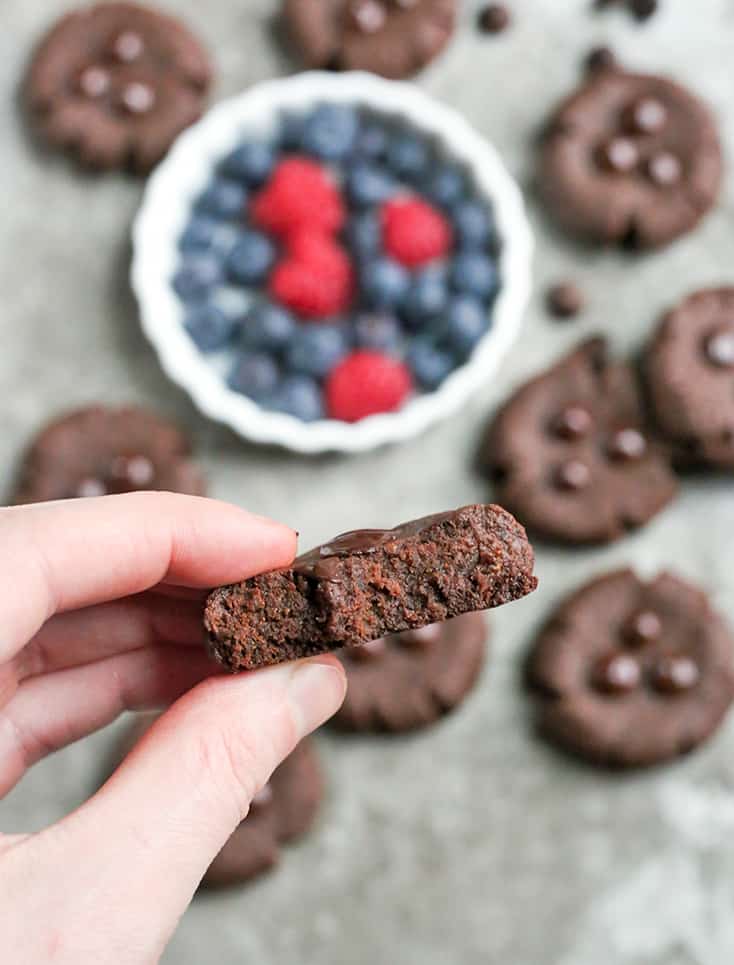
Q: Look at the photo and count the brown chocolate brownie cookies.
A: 10